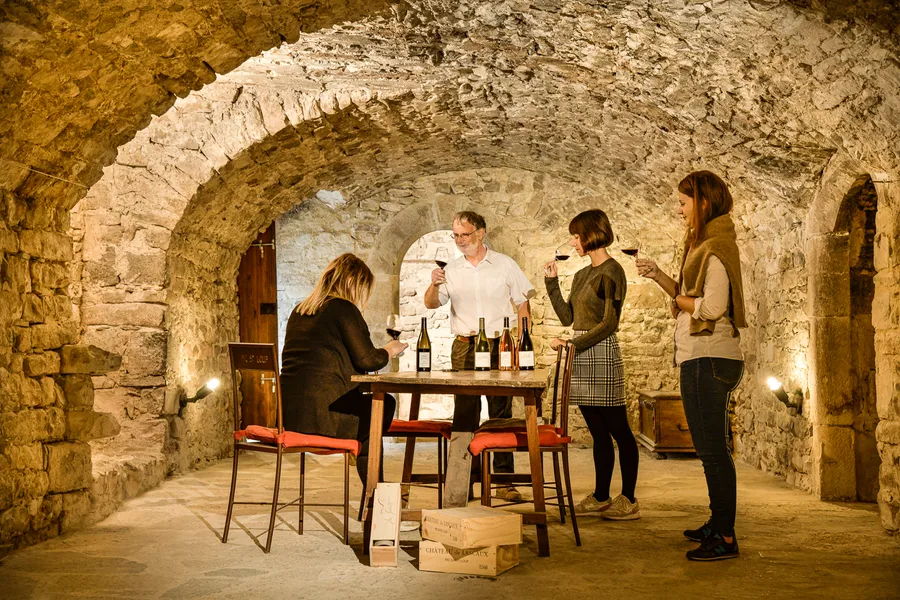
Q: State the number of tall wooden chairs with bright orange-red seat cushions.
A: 3